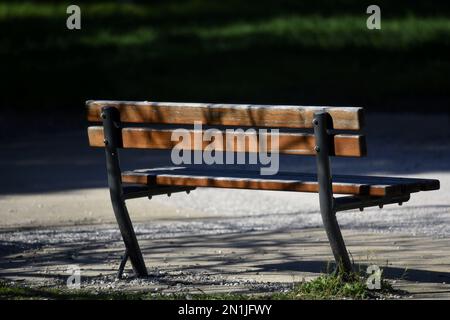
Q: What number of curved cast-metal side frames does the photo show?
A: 2